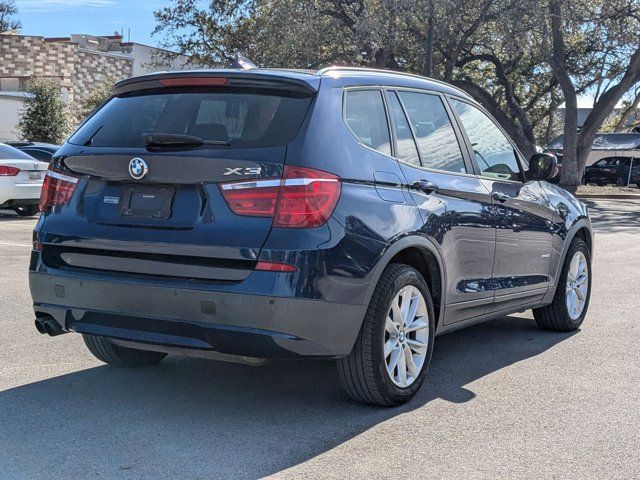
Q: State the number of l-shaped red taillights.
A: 2